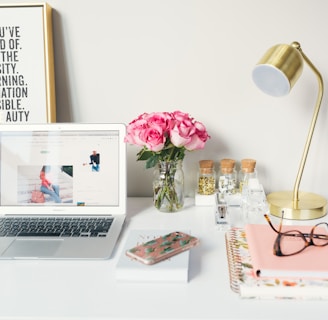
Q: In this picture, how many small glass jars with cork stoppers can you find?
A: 3